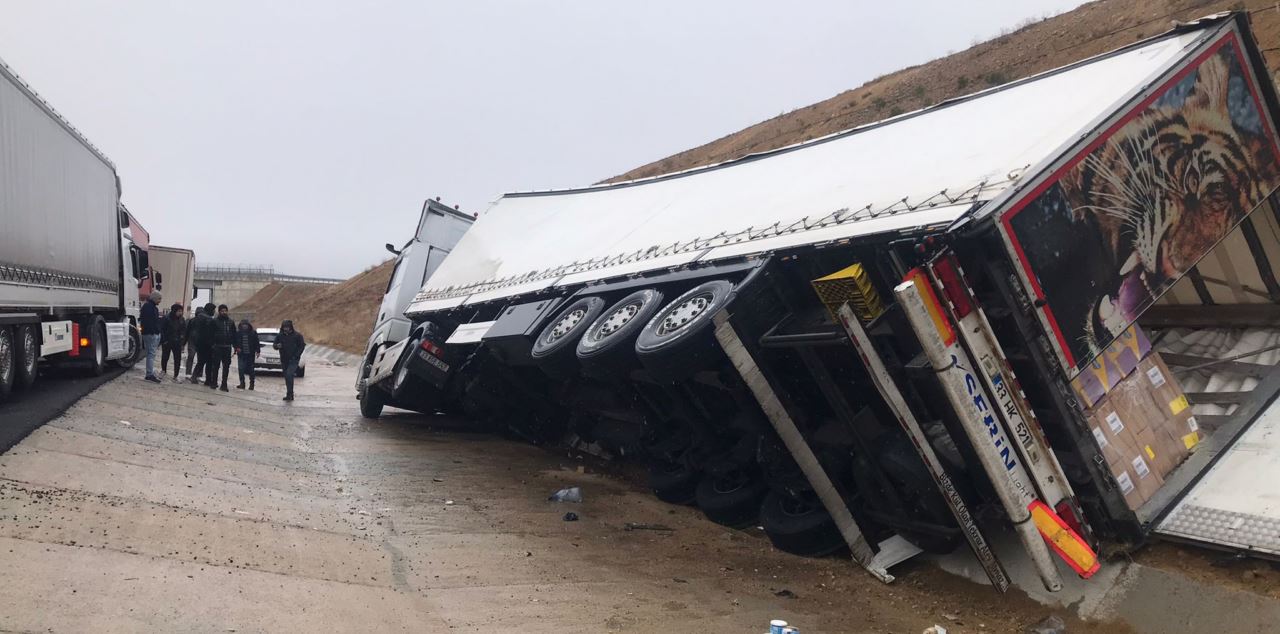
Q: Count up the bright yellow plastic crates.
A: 1